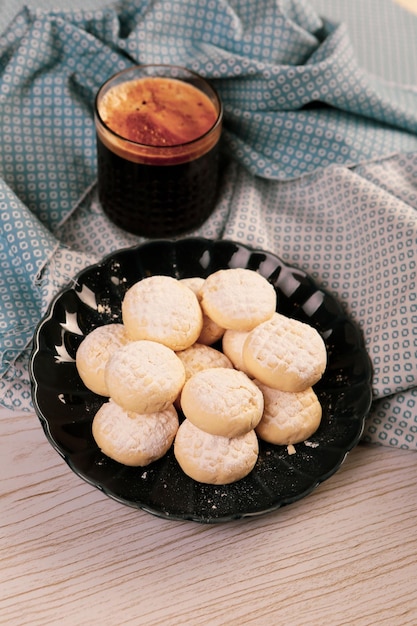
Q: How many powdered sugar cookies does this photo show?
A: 12